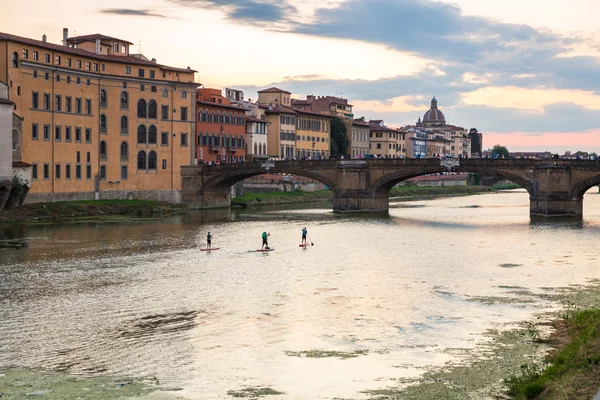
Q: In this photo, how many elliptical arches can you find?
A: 3